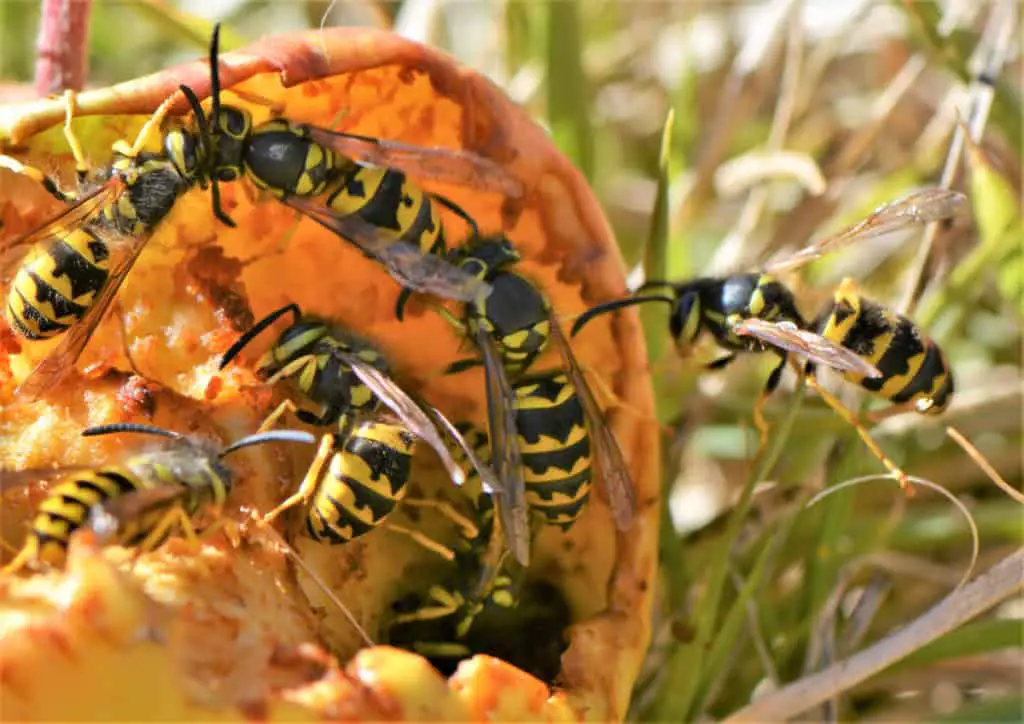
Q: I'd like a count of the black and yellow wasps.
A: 7